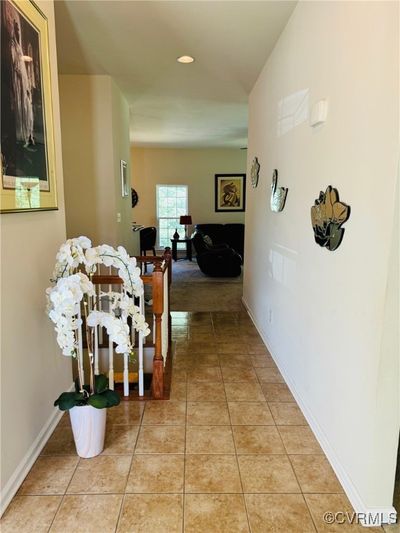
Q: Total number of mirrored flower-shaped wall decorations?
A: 3